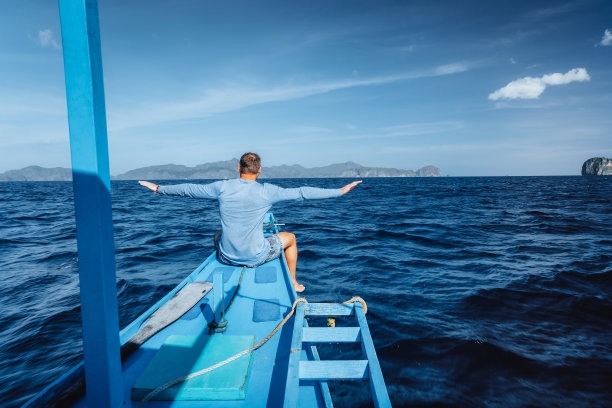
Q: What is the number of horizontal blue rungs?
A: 3